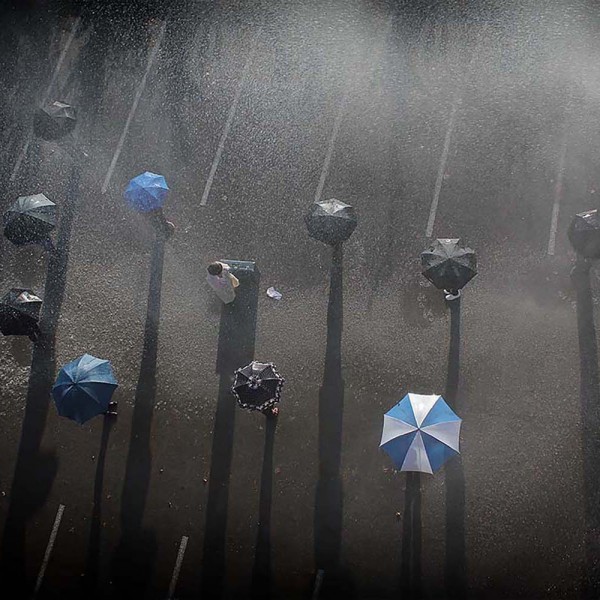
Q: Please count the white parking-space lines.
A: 9